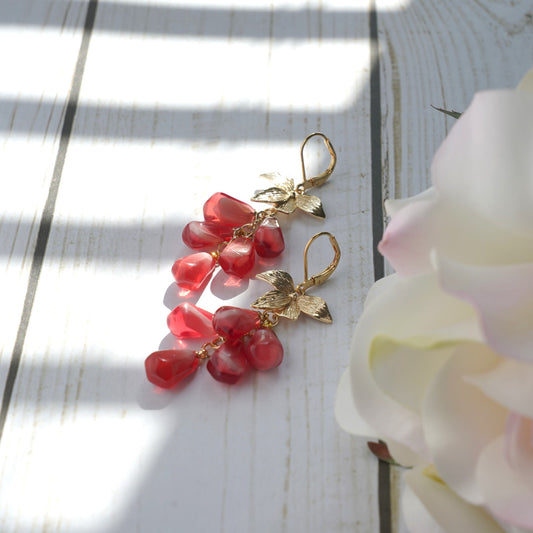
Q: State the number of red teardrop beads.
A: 10